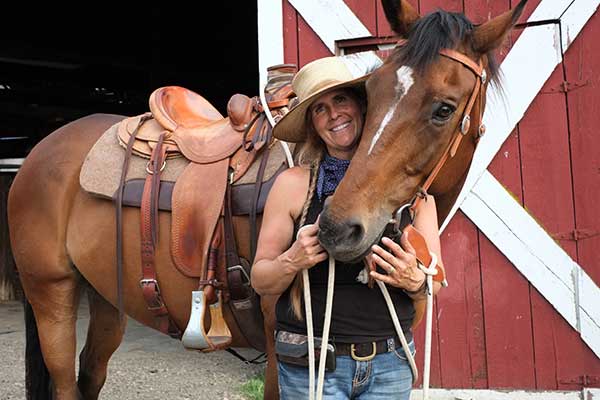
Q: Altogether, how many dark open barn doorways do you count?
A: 1